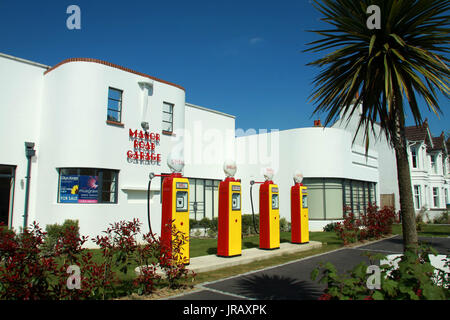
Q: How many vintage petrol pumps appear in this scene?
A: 4